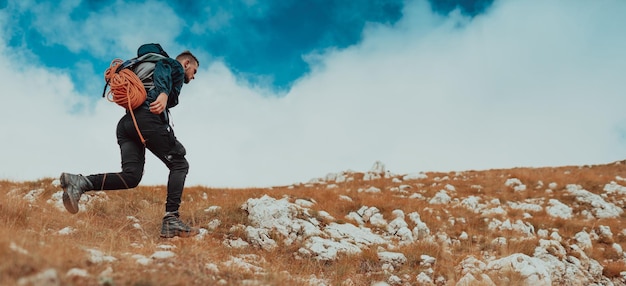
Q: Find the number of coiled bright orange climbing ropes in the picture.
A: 1